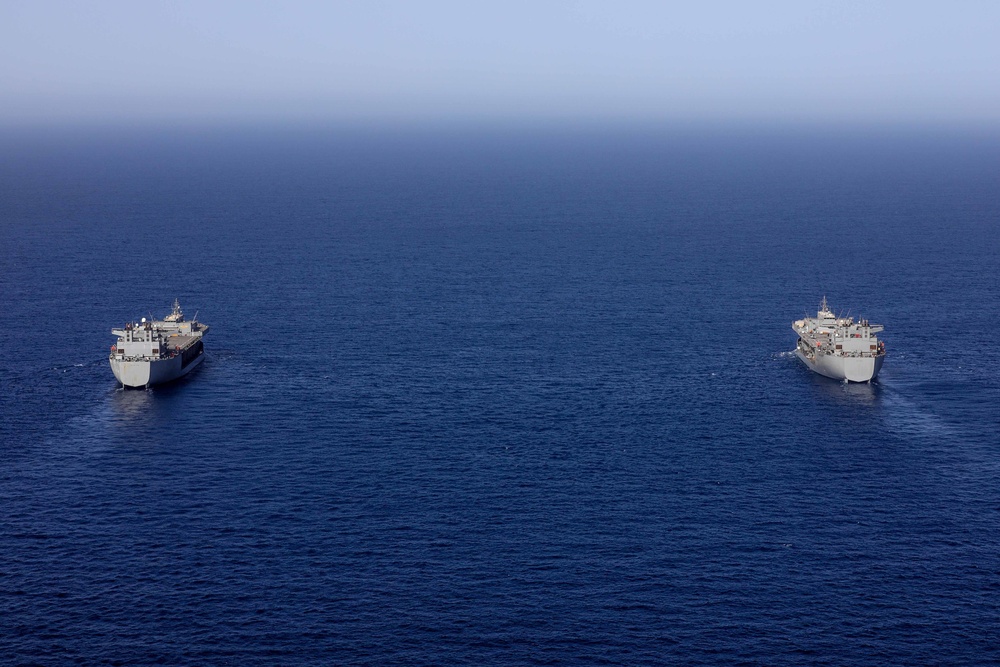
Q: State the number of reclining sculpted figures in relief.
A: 0